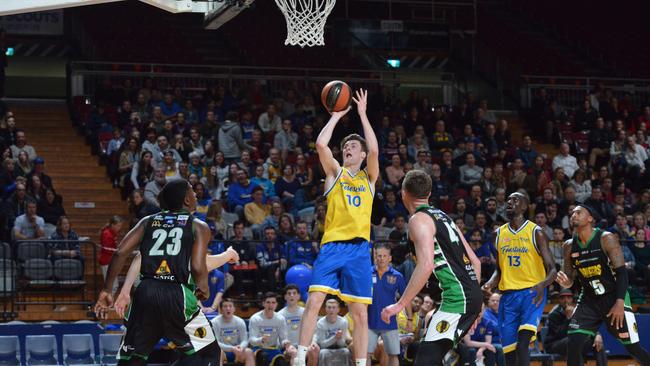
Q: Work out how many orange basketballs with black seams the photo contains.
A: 1